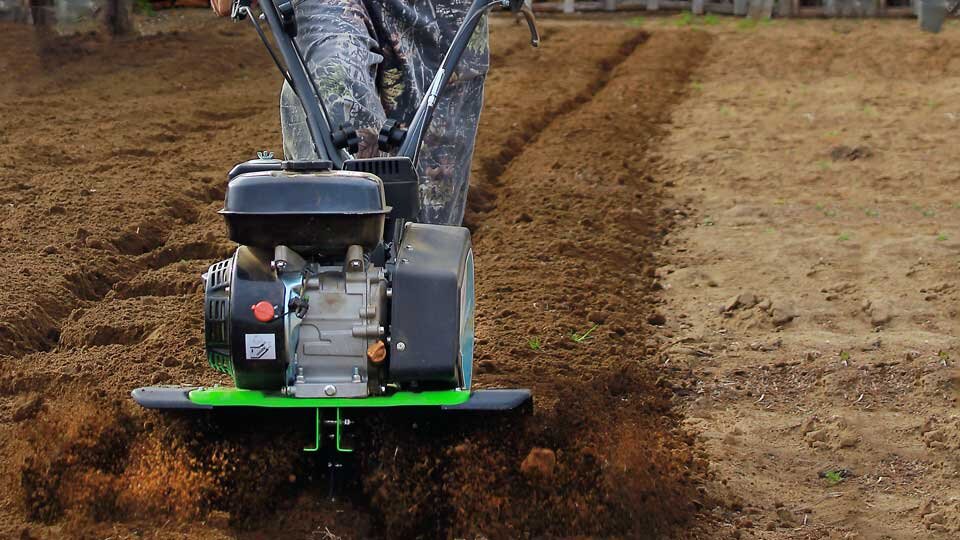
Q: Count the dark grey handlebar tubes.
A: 2